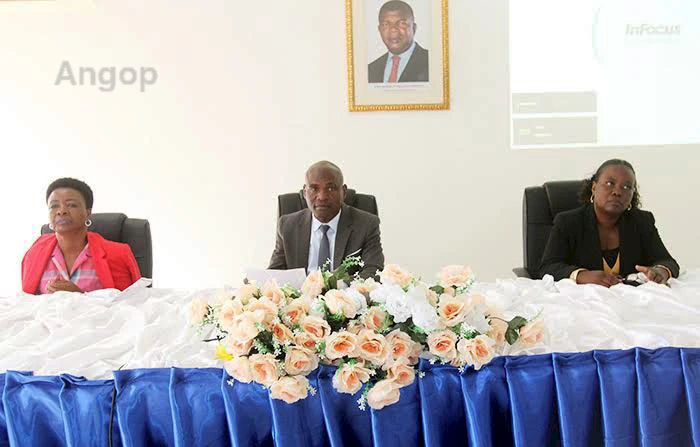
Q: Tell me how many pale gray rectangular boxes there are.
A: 2